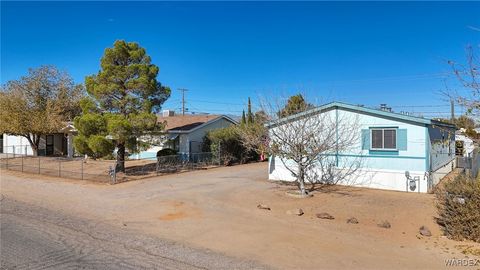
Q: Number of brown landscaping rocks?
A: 6